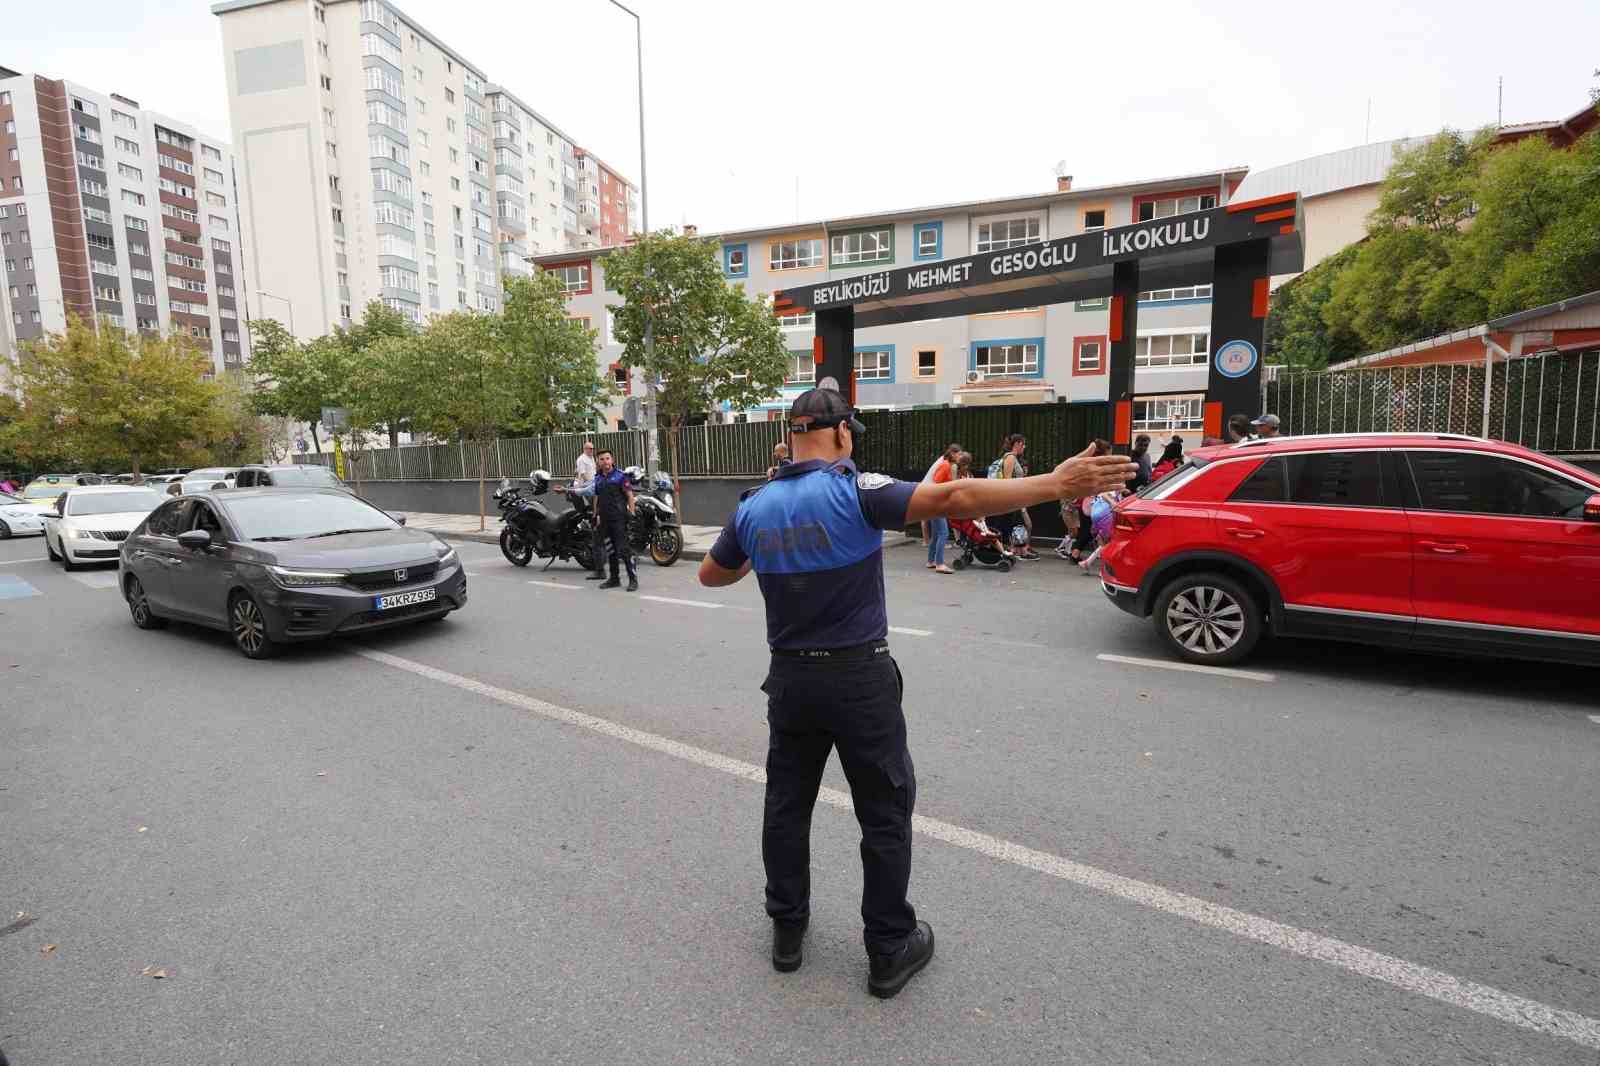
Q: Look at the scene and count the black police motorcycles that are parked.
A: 2